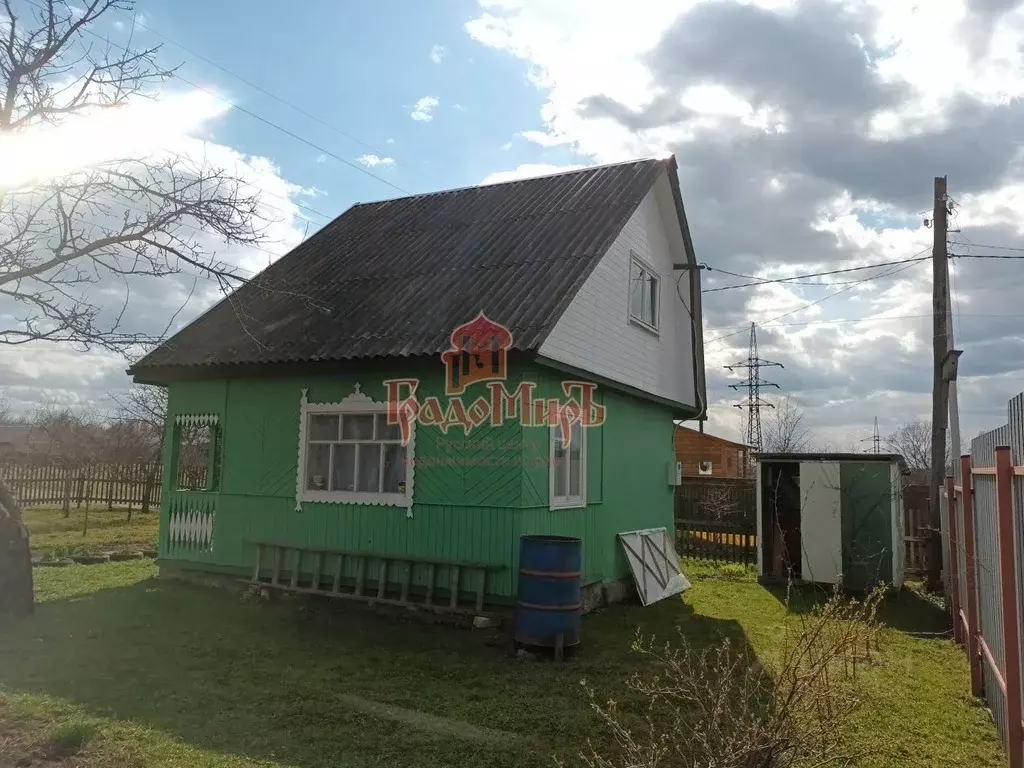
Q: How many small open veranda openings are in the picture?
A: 1